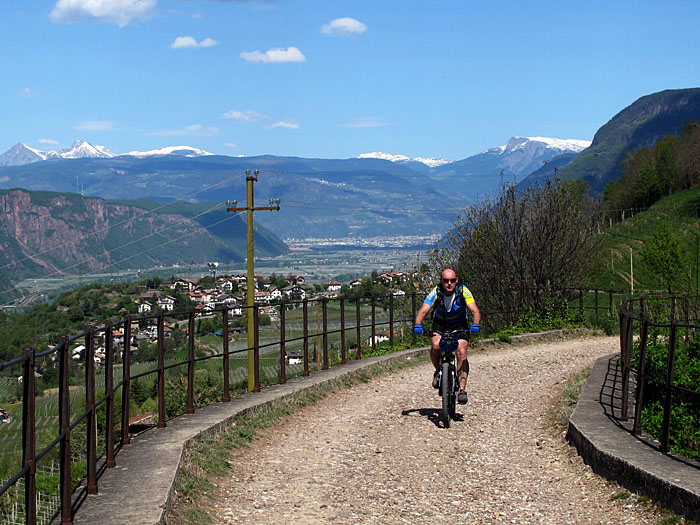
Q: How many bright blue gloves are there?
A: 2